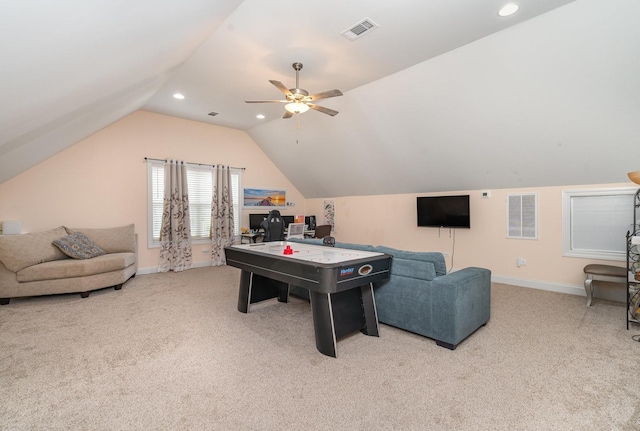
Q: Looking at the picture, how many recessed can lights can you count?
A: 3